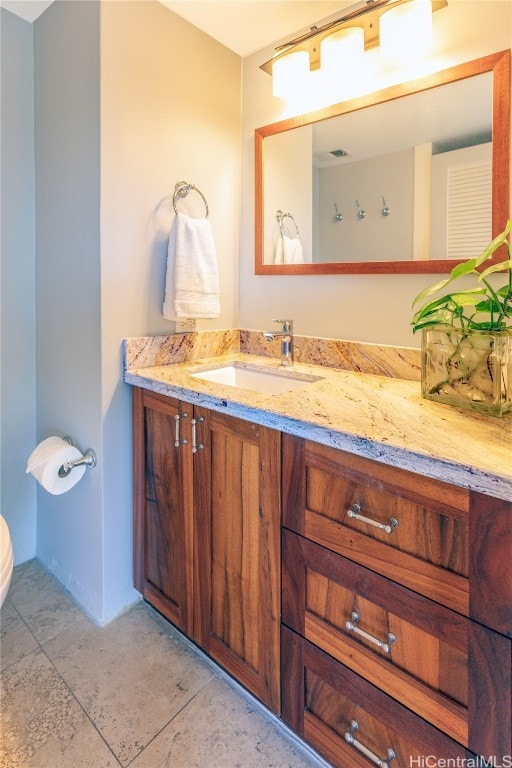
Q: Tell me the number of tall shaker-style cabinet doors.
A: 2